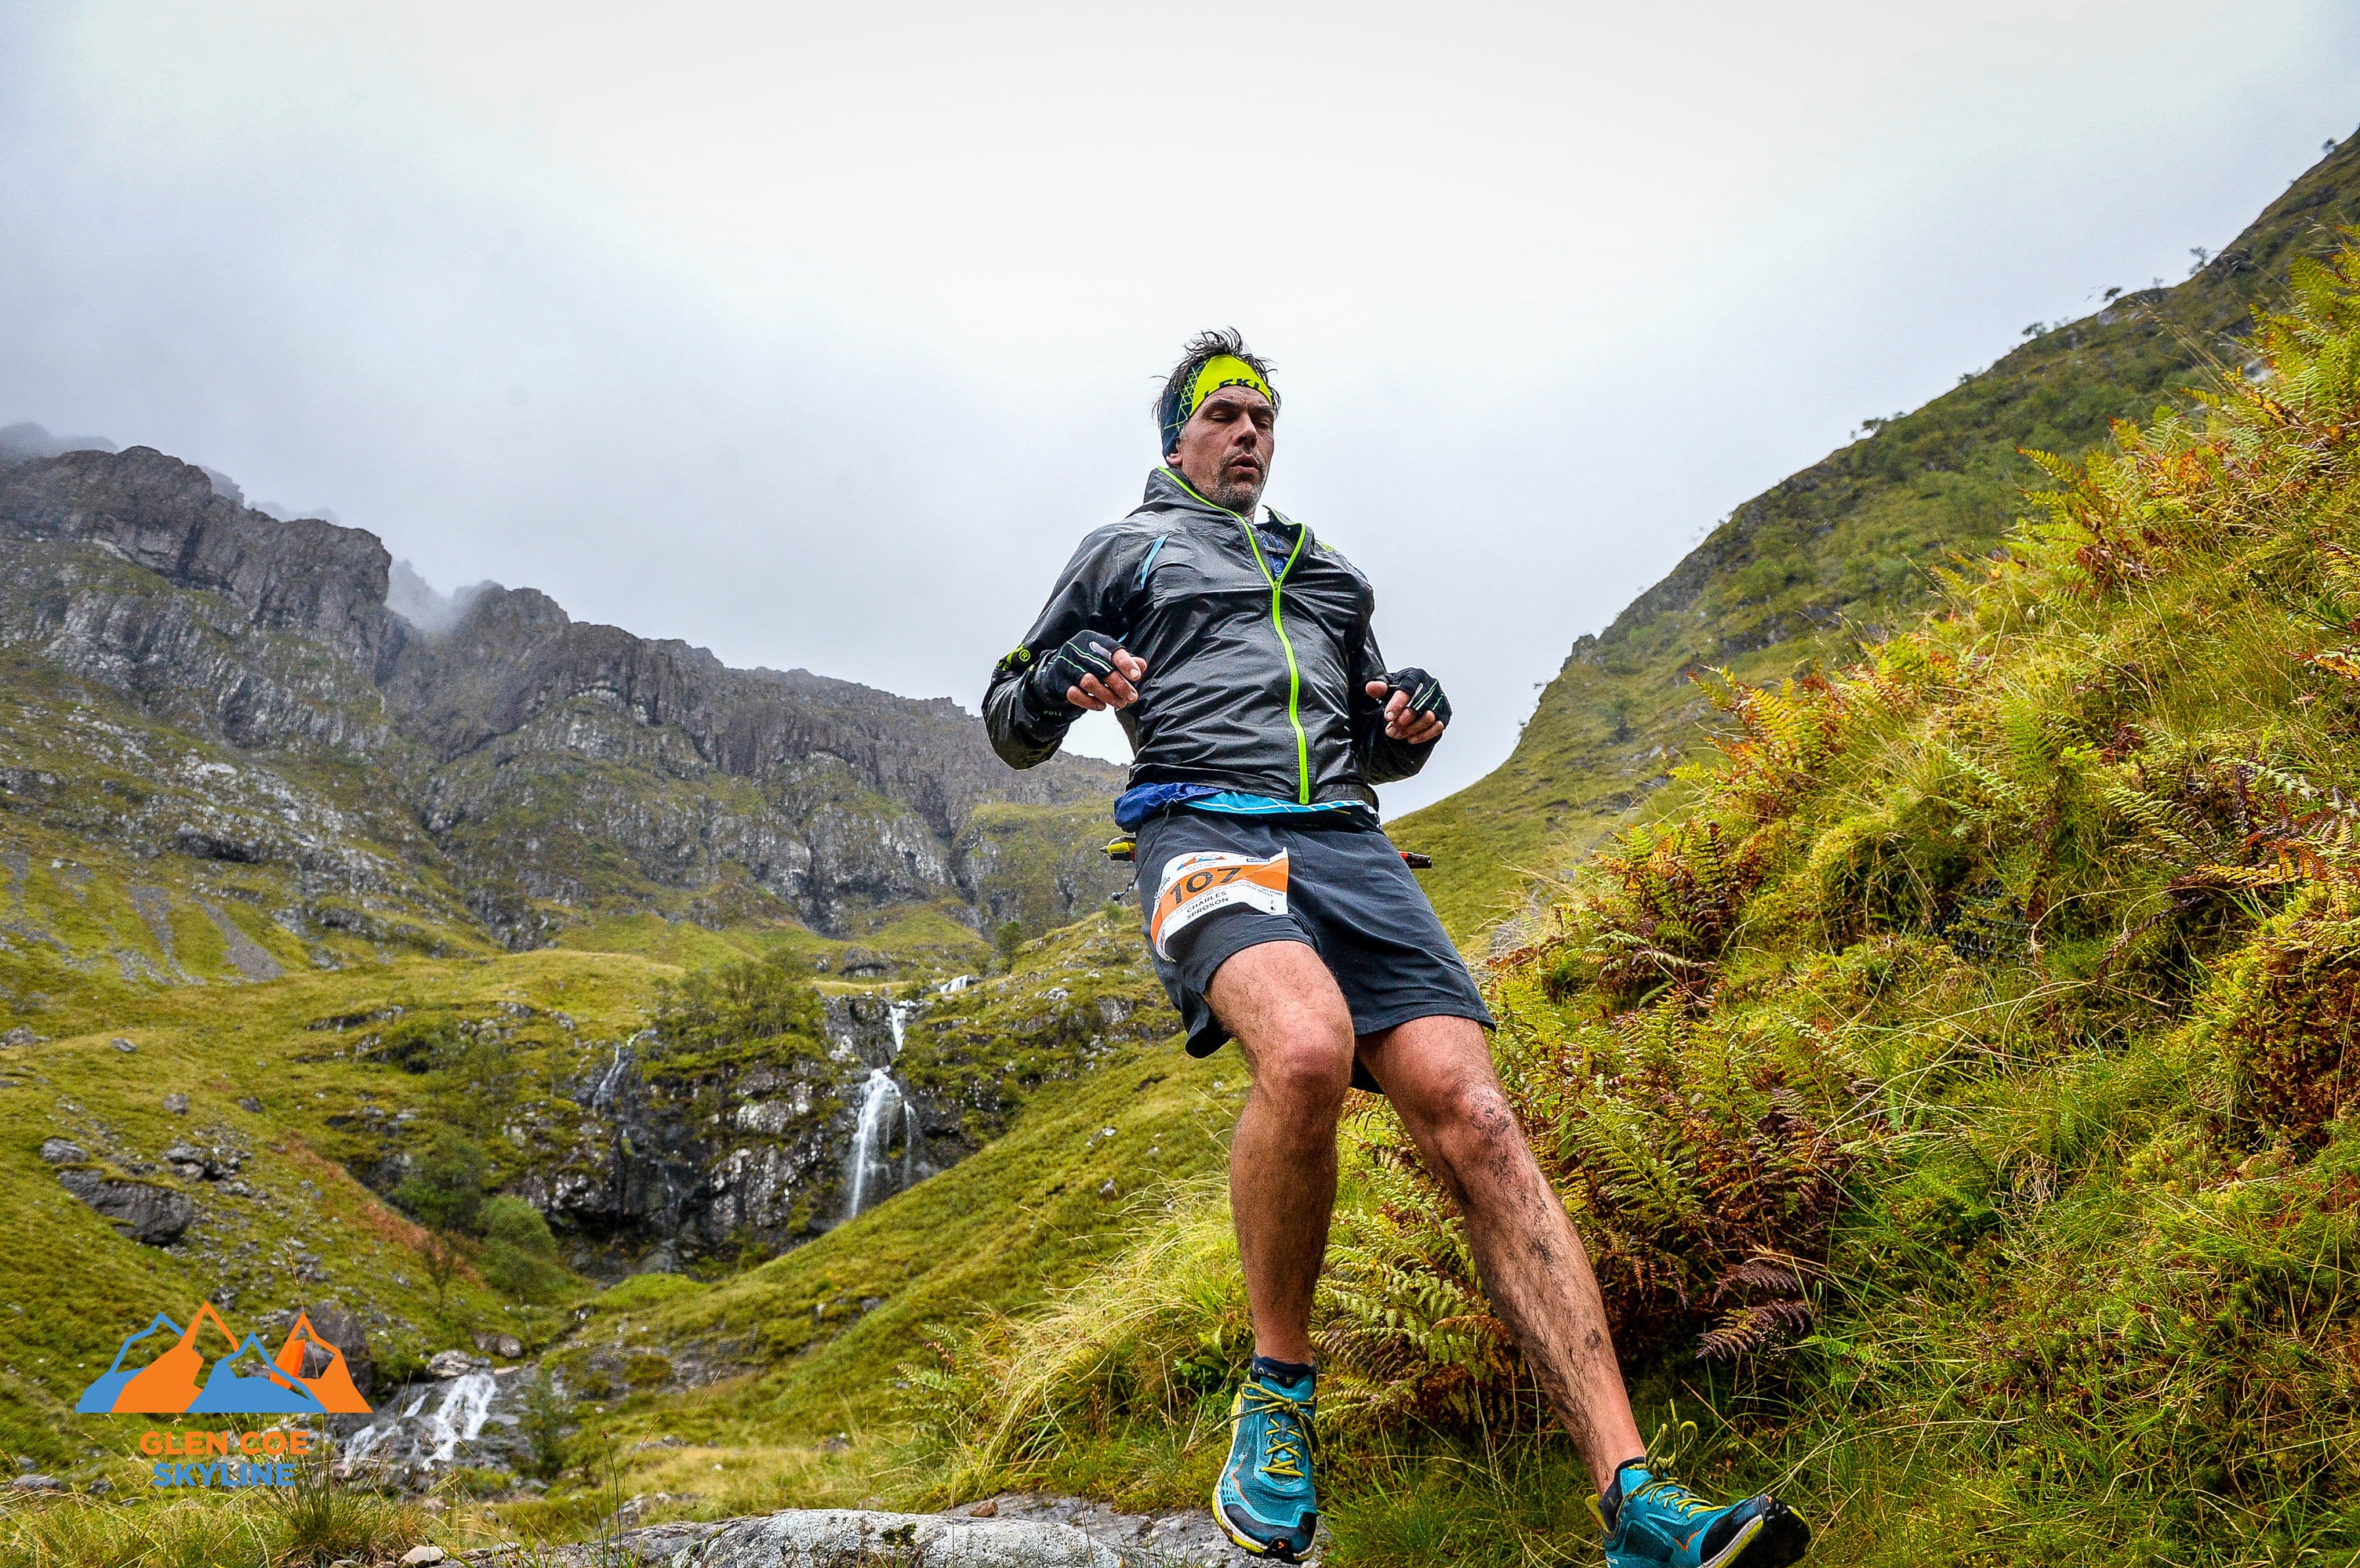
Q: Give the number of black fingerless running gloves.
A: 2